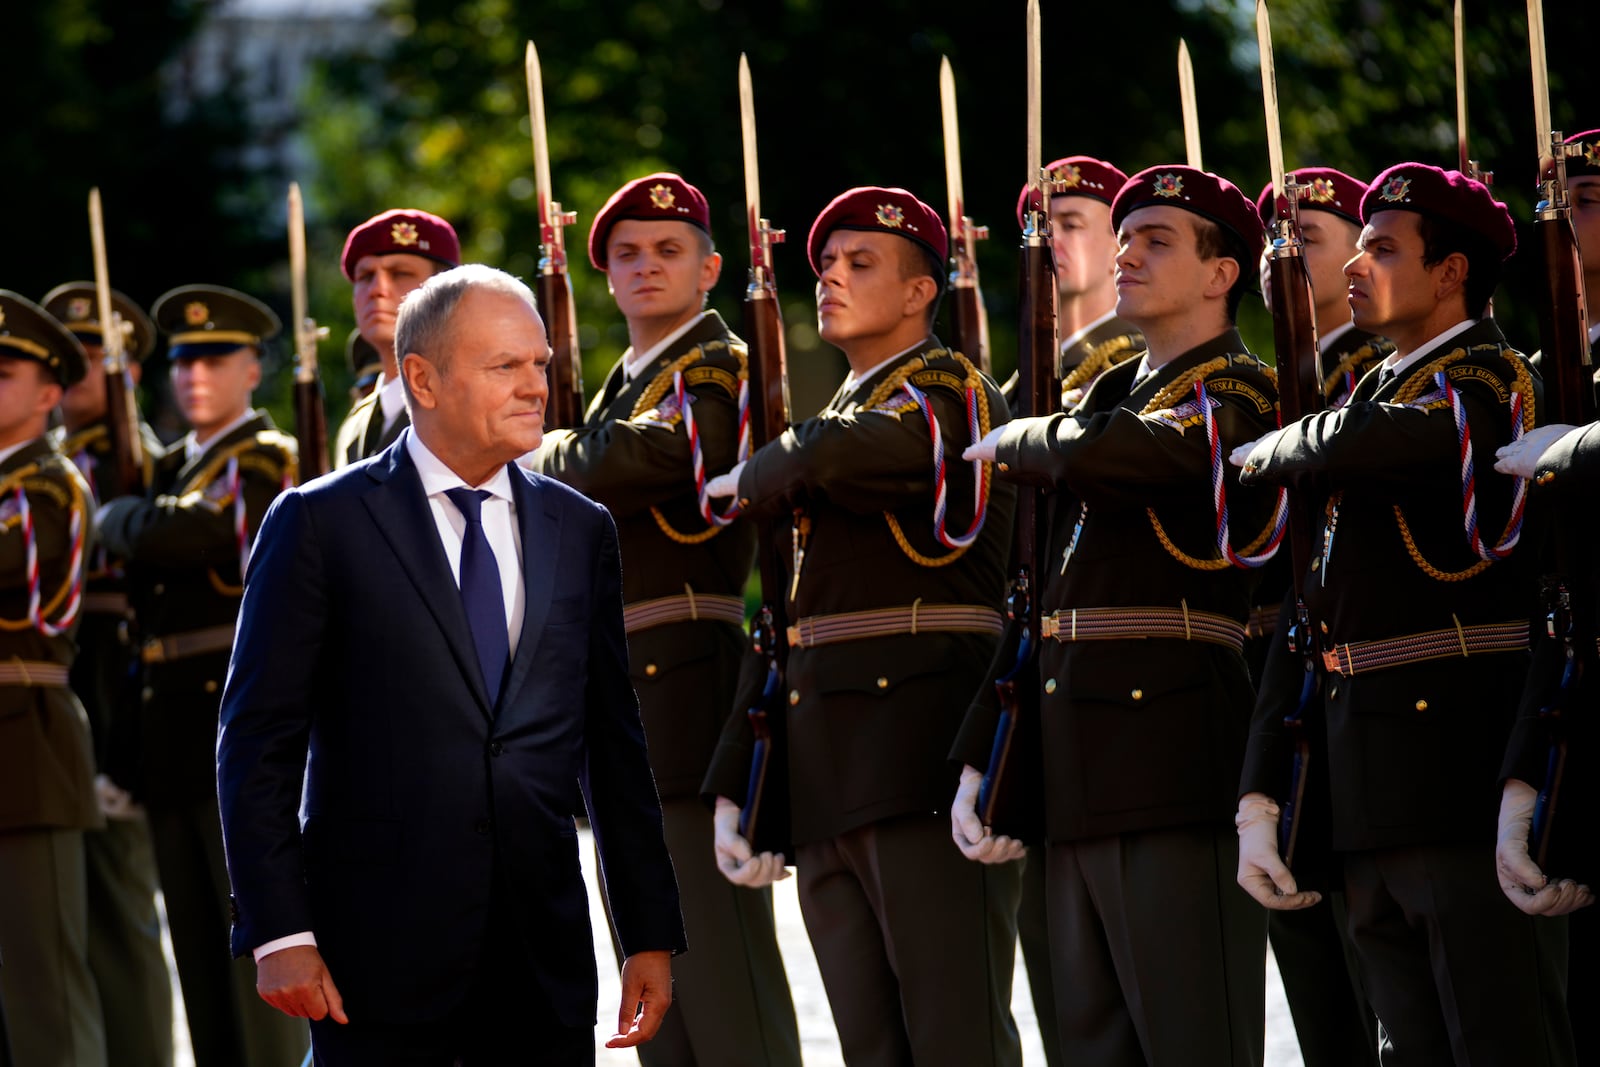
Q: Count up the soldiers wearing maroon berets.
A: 8